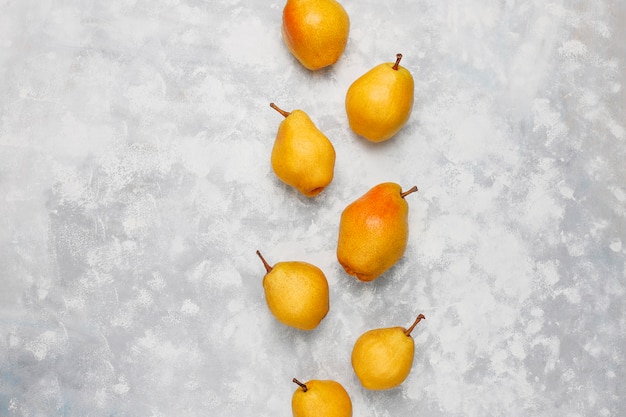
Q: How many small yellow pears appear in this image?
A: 7